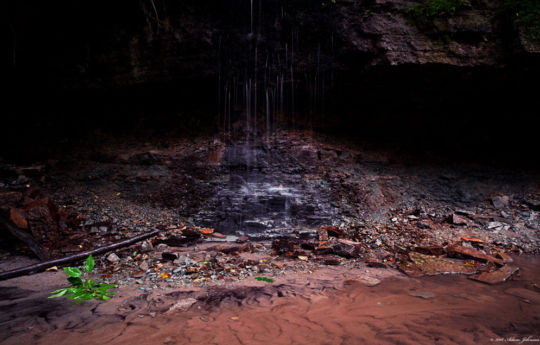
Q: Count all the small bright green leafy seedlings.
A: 1